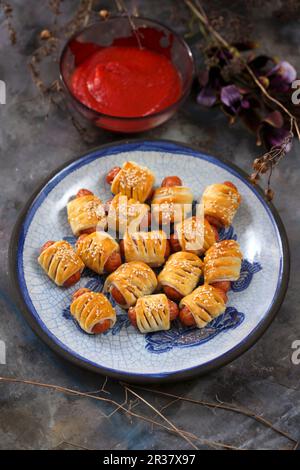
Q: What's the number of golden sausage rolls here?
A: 15